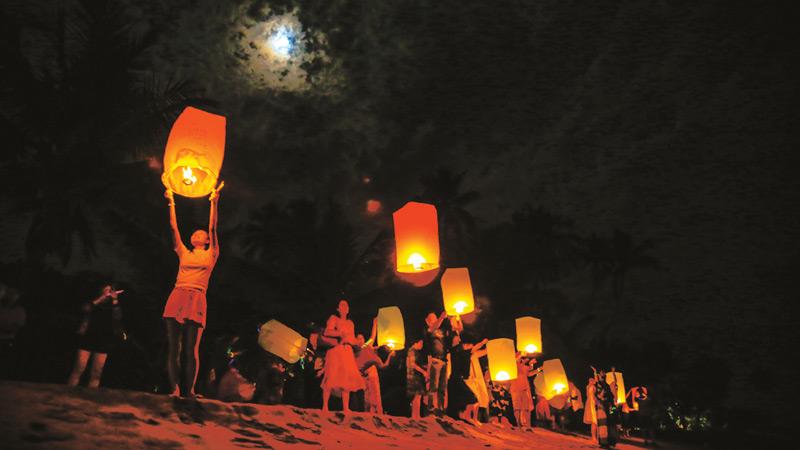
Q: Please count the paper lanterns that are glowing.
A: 9